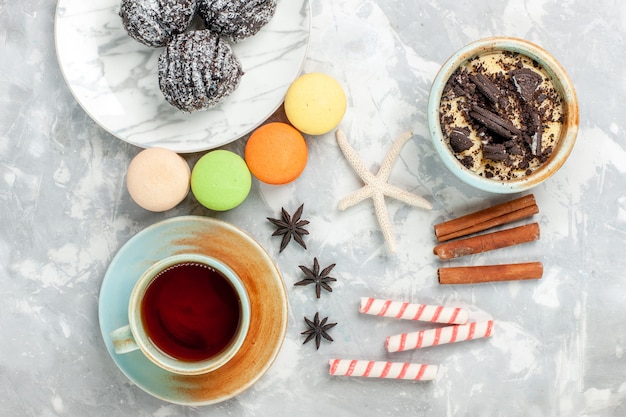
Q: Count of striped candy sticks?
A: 3